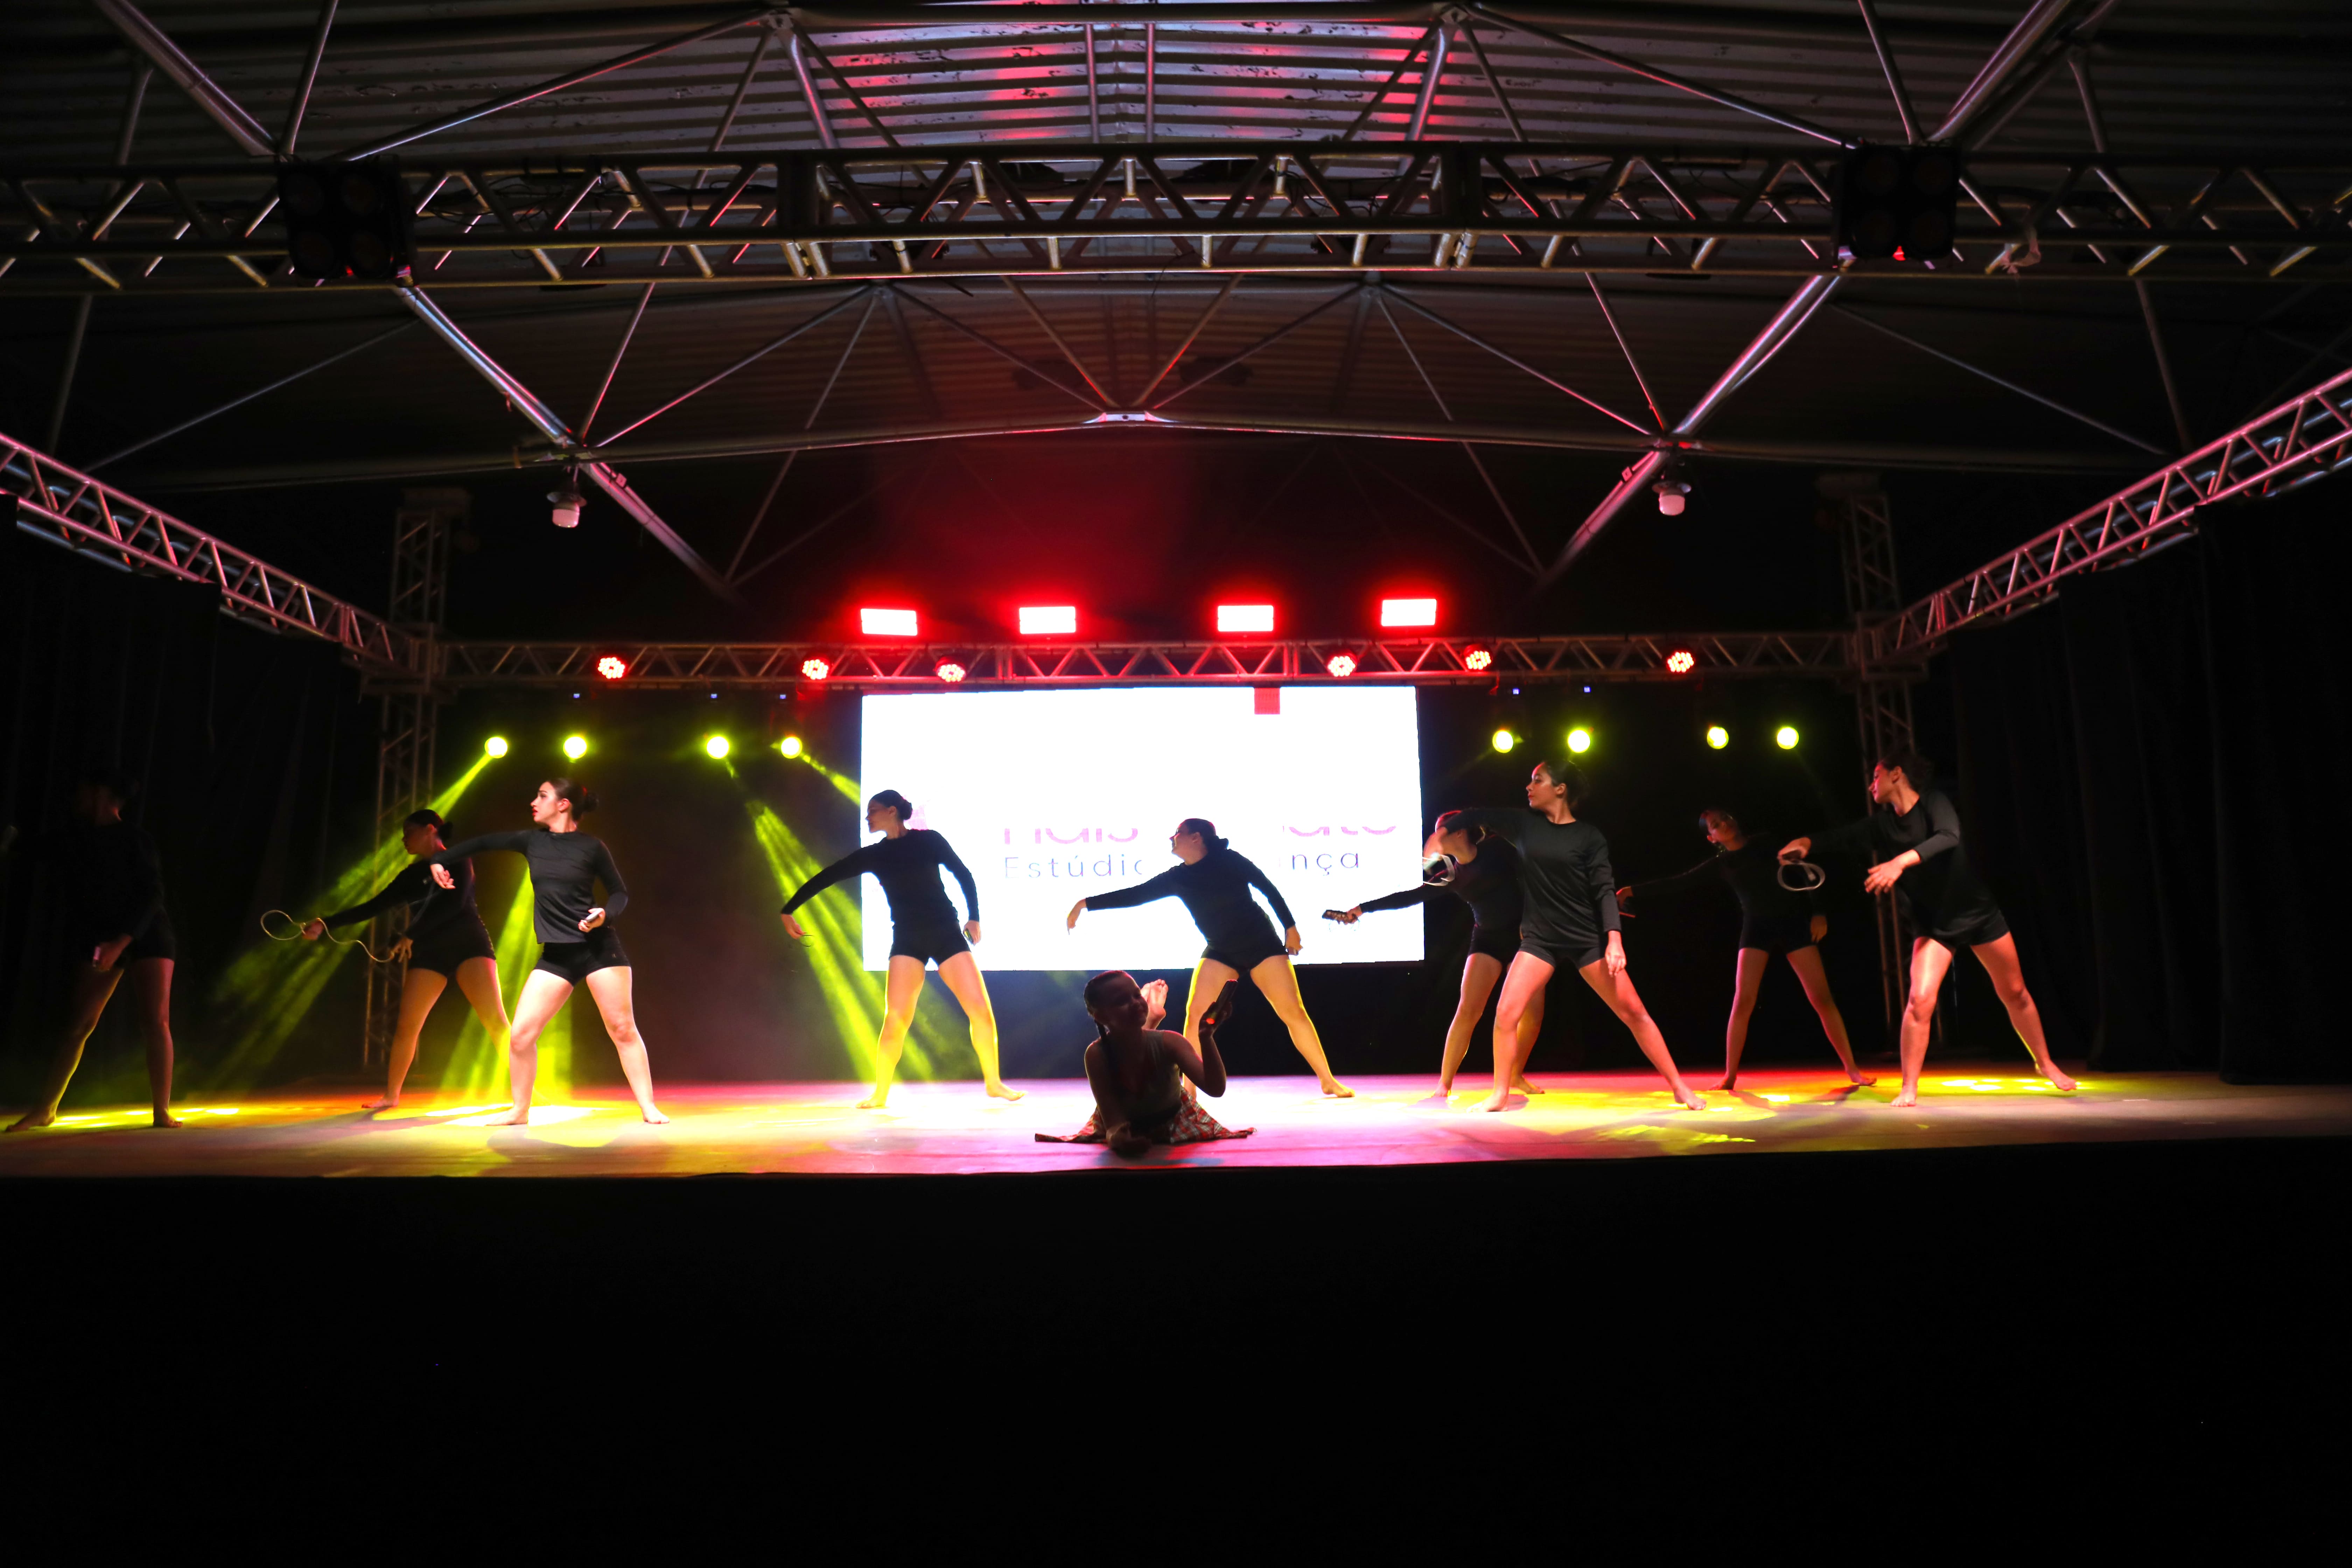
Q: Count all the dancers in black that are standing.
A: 9